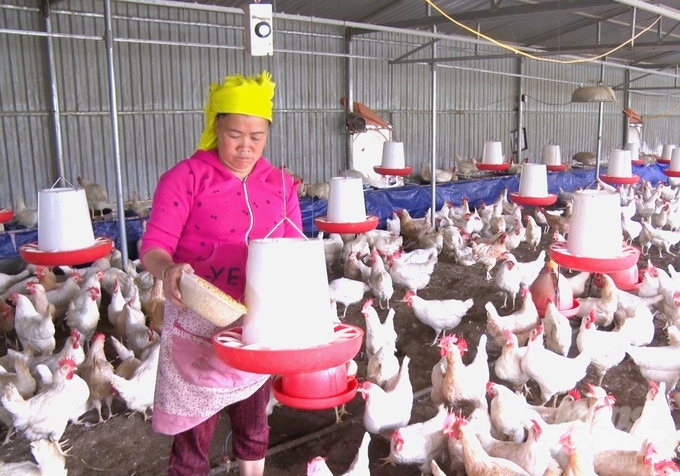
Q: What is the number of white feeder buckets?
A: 12